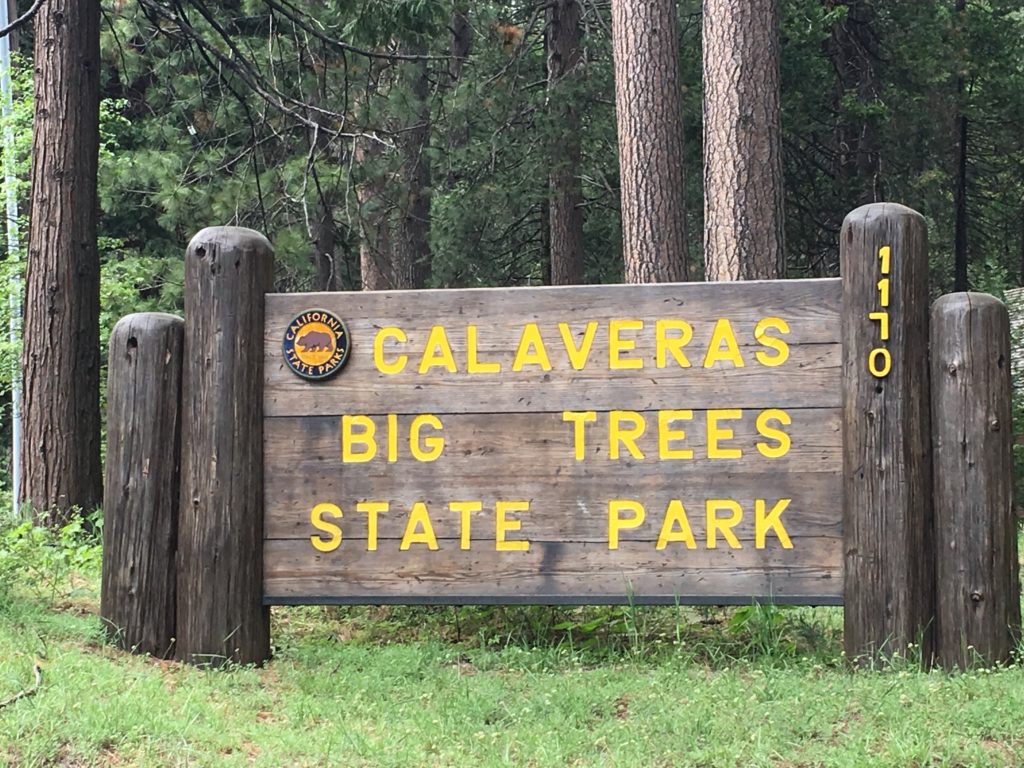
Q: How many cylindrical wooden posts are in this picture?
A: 4